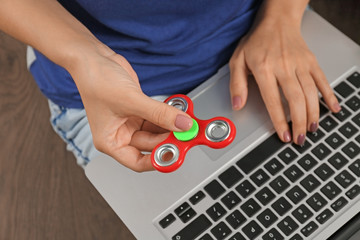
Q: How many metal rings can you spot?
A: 3